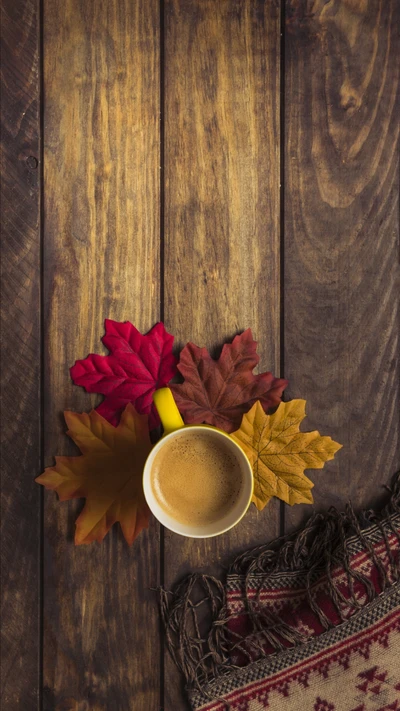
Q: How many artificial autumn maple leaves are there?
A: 4